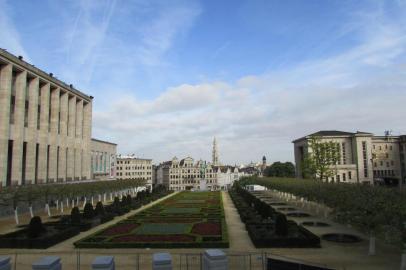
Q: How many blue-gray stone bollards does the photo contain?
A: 5